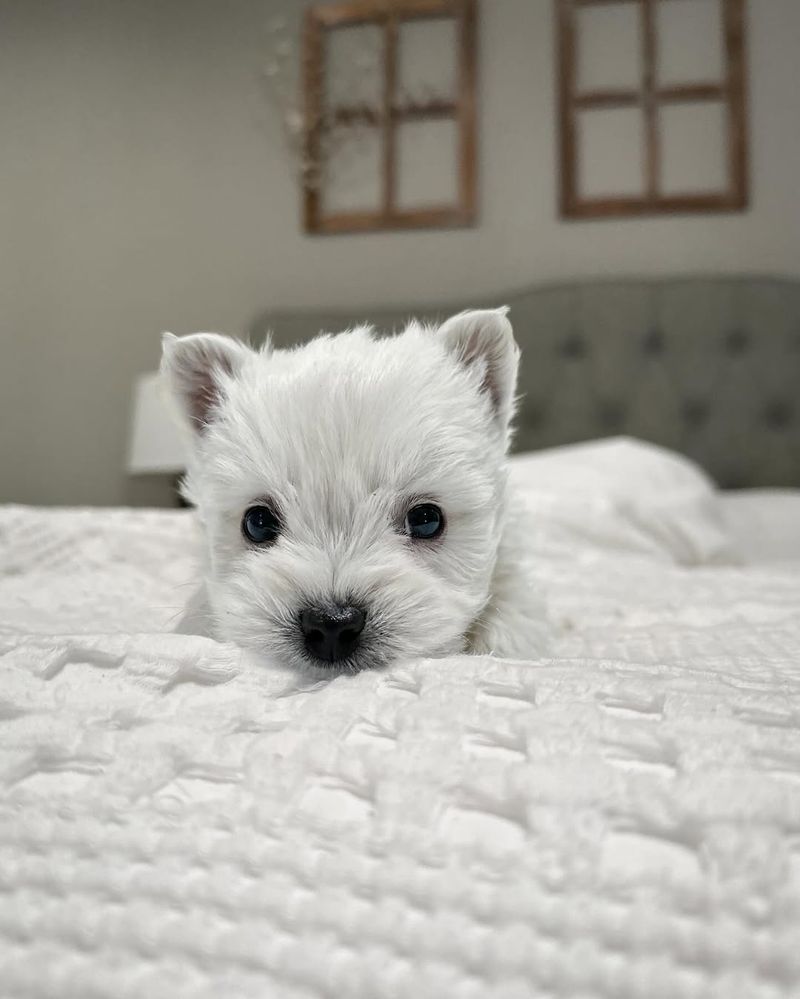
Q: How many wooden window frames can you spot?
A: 2